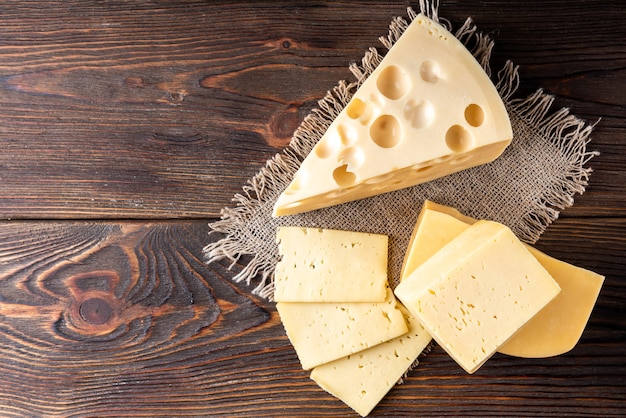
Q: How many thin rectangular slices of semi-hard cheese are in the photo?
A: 3